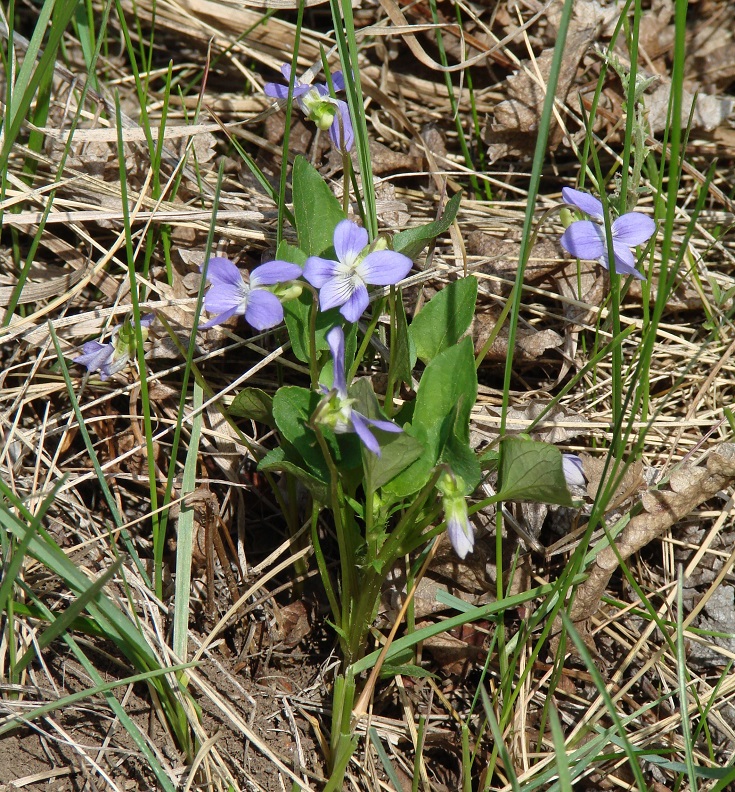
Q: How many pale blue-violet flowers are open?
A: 6